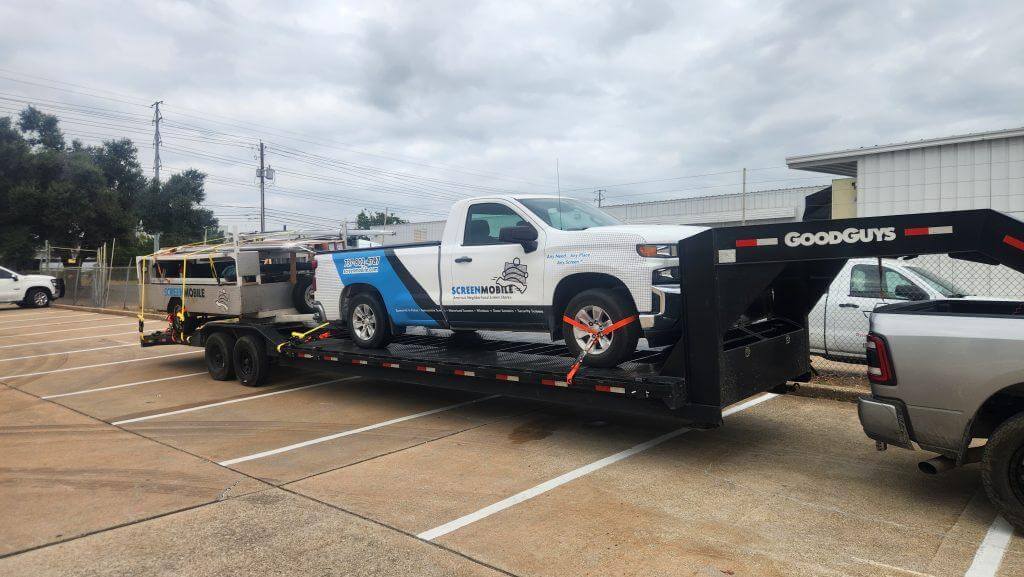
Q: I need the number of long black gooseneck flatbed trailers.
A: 1